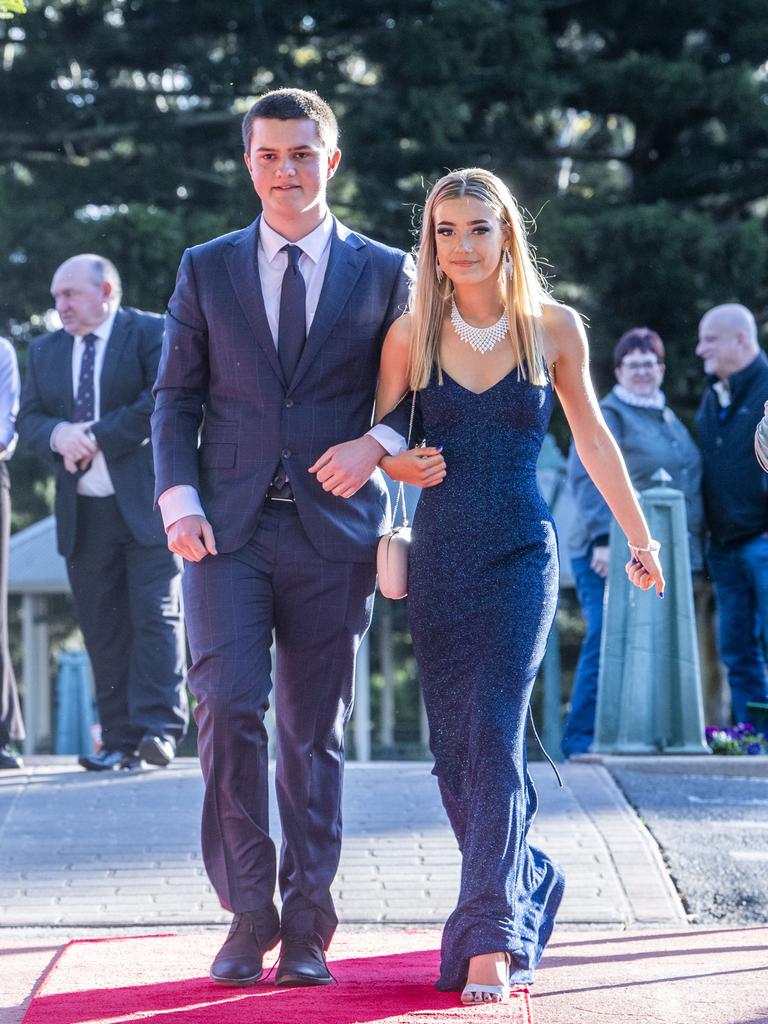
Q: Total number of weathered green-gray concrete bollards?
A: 2